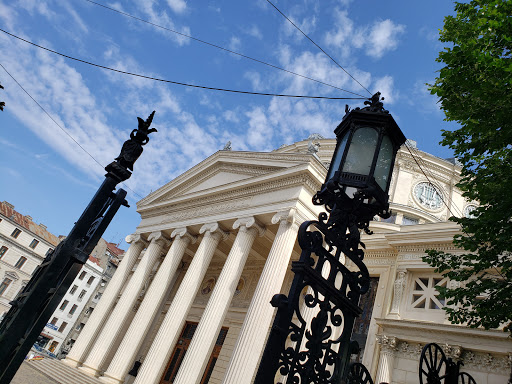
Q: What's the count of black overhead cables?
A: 4